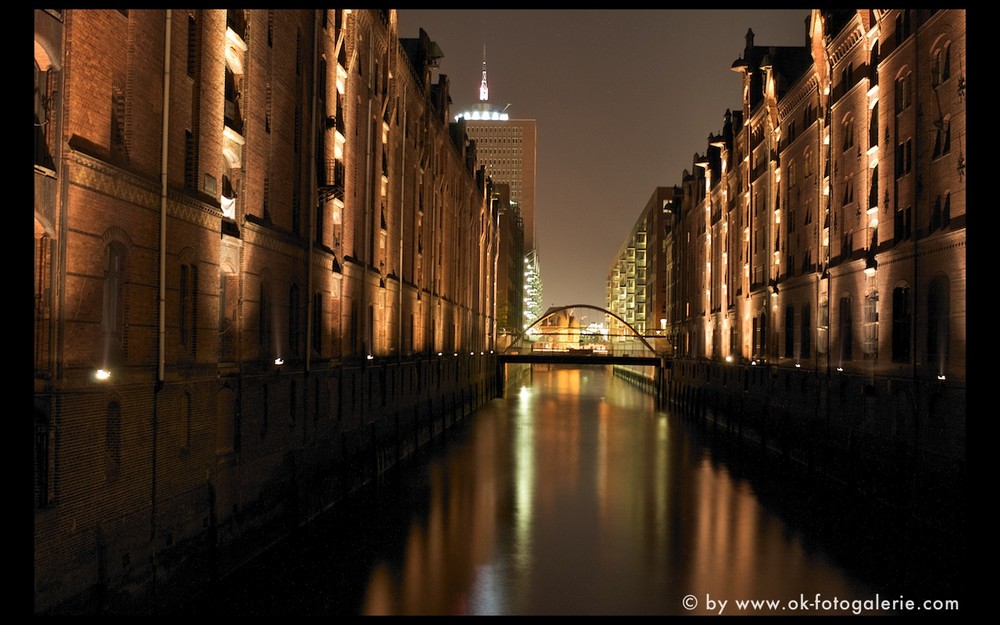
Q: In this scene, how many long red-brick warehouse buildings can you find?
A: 2